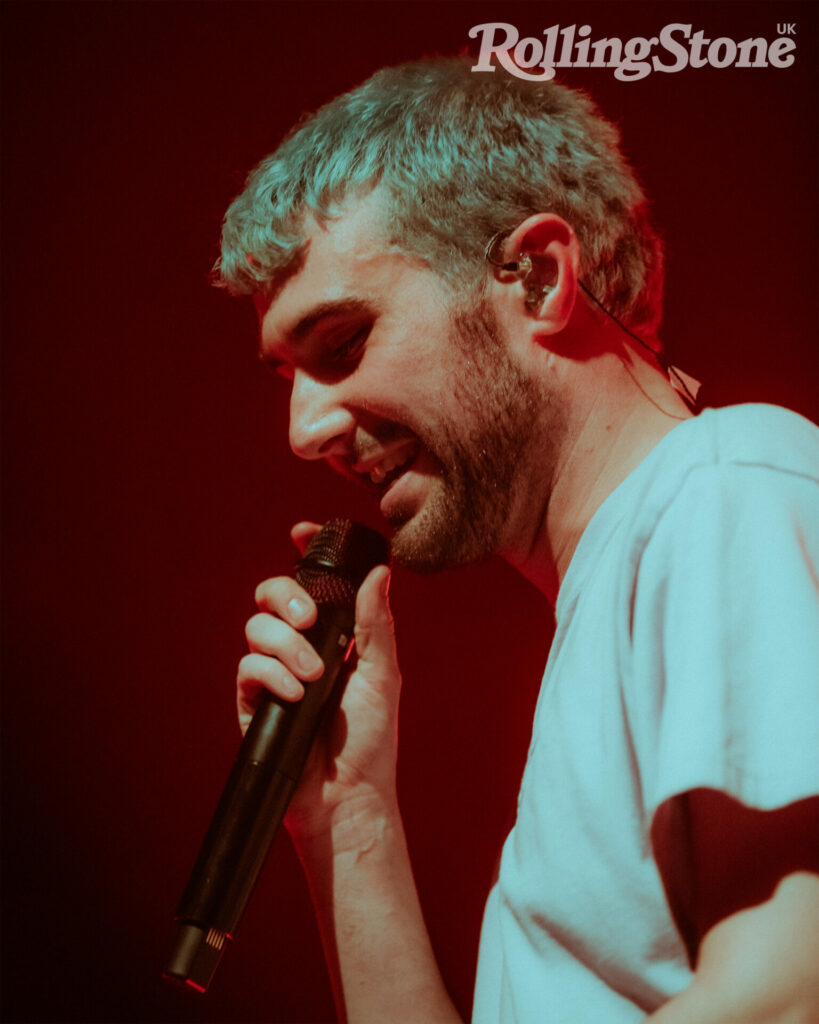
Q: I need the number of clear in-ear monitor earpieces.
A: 1